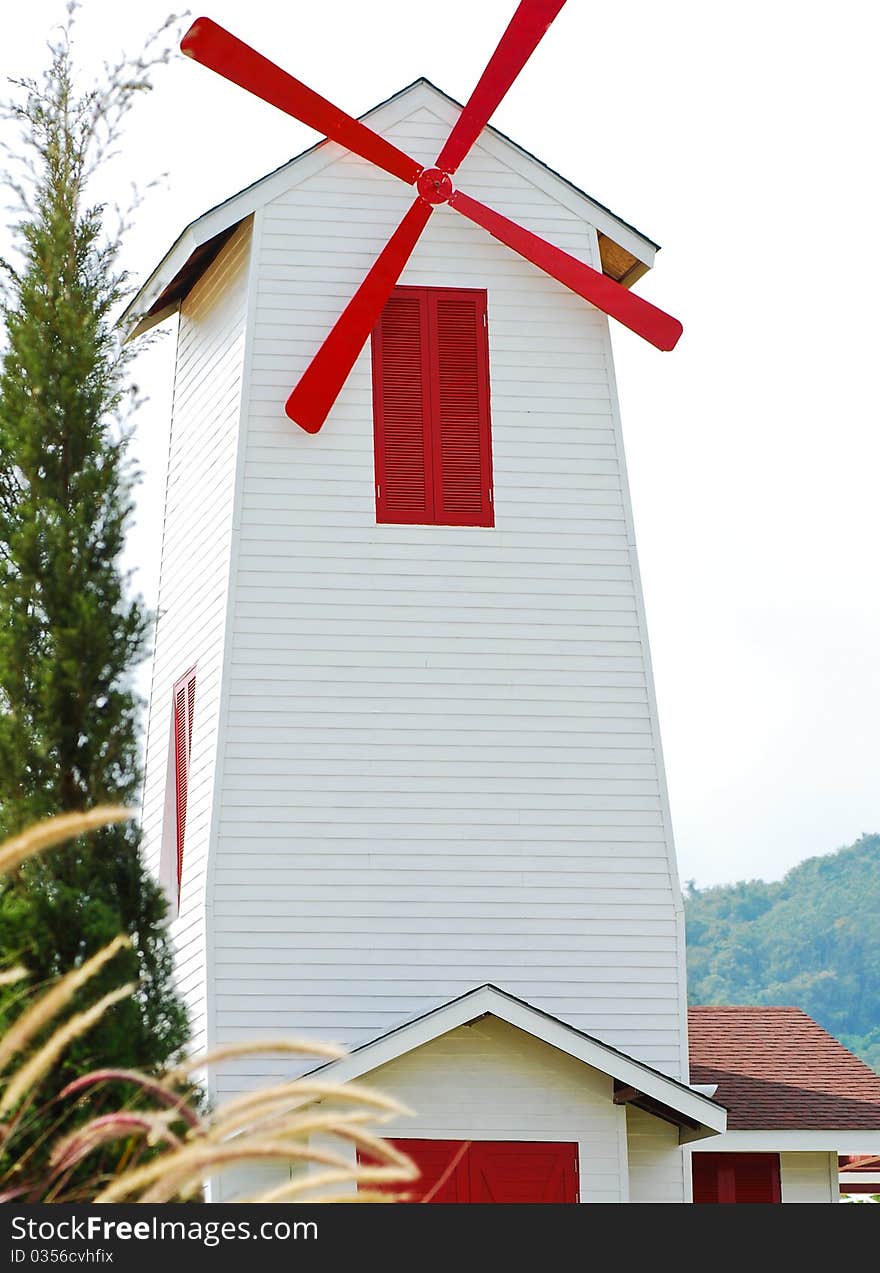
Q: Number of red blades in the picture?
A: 4